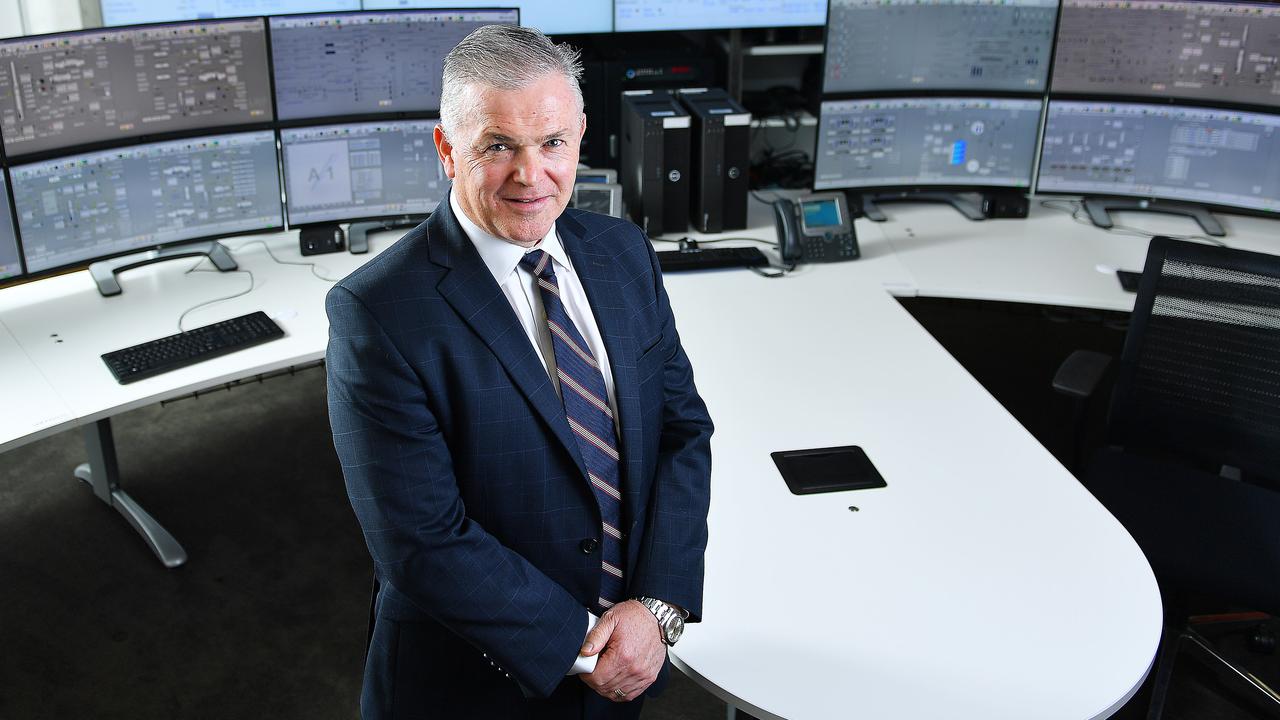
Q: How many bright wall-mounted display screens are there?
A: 3